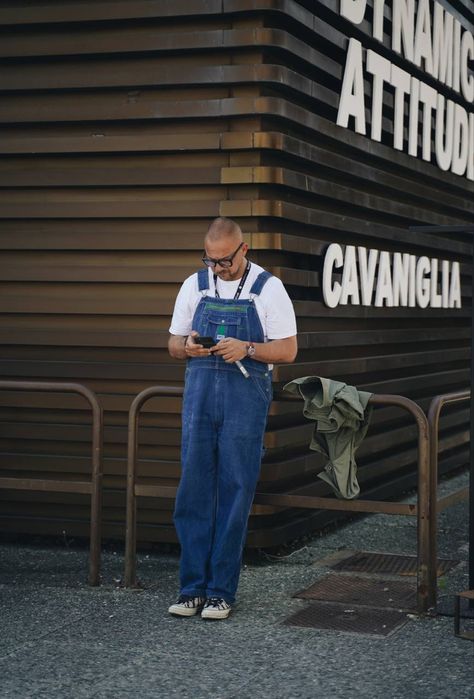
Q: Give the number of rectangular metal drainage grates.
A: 3